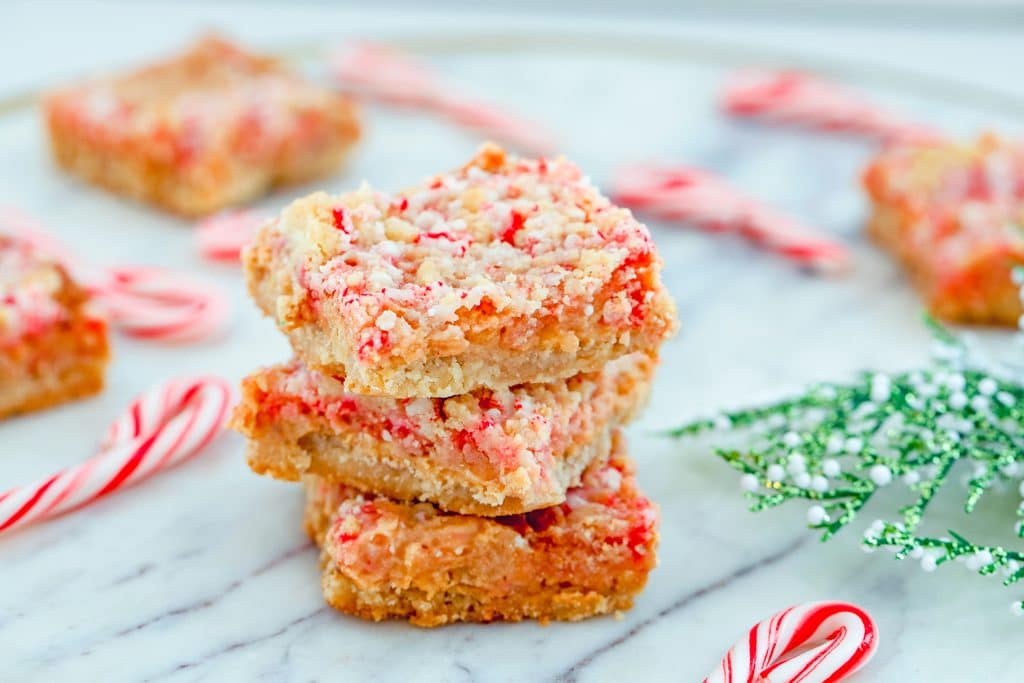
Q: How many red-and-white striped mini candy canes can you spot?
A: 7